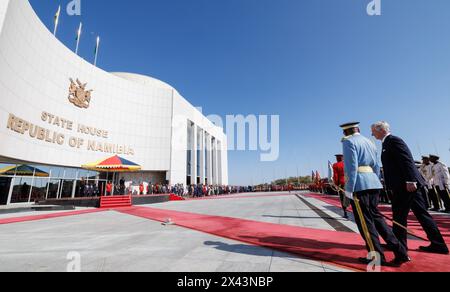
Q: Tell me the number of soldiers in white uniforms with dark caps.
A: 3